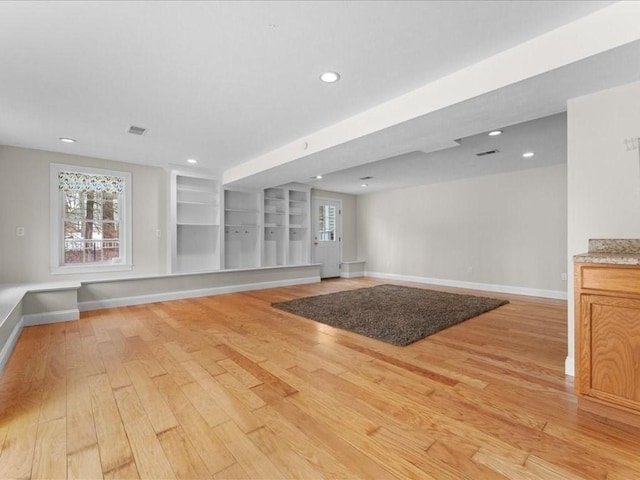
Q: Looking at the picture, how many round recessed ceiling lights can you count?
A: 7